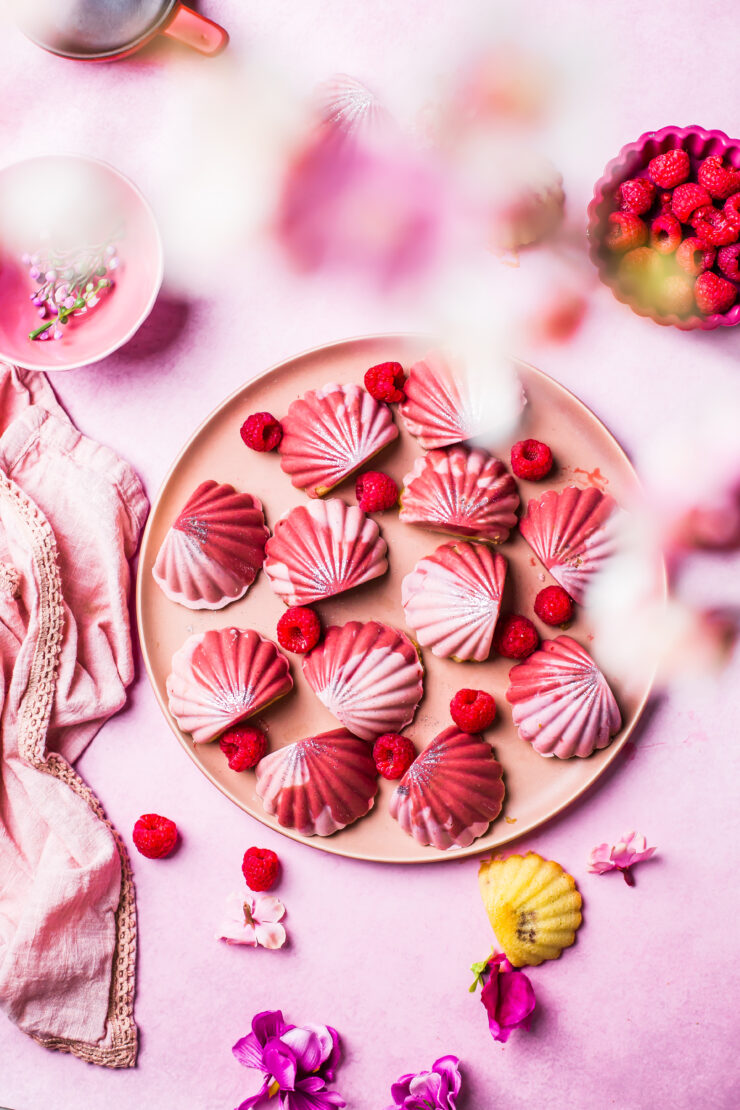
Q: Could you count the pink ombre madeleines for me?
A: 12